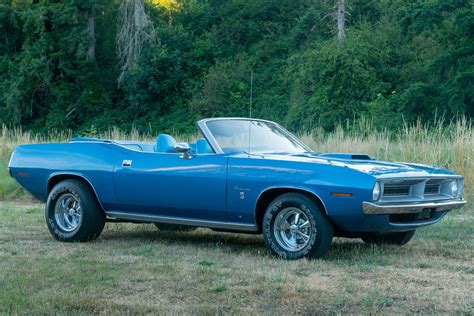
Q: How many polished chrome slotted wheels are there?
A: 2